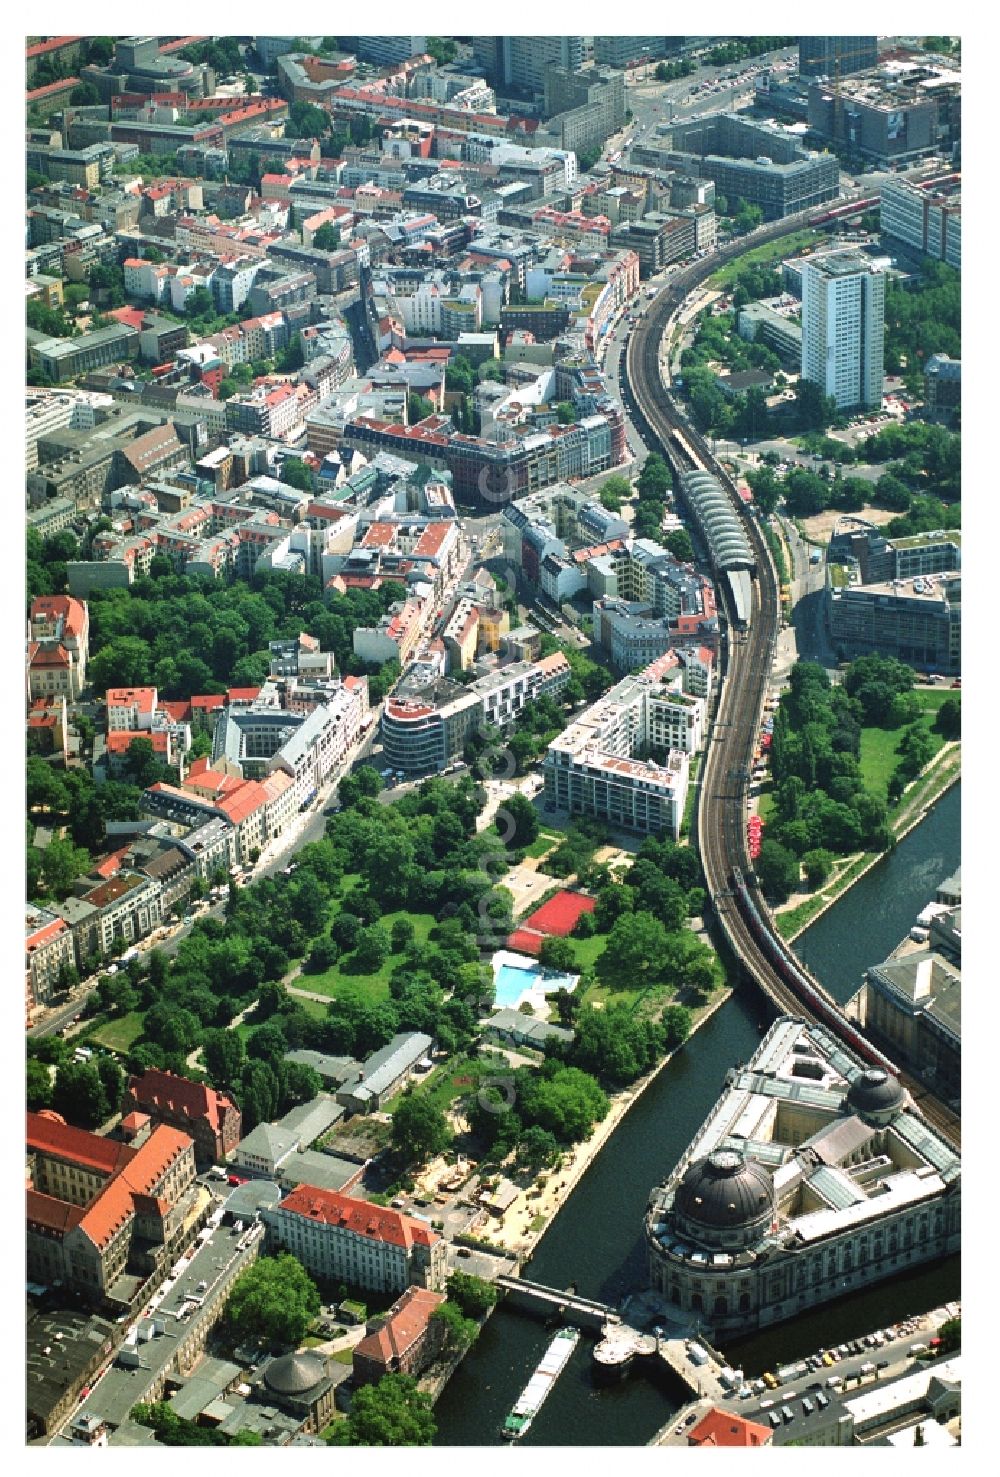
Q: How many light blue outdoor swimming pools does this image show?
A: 1